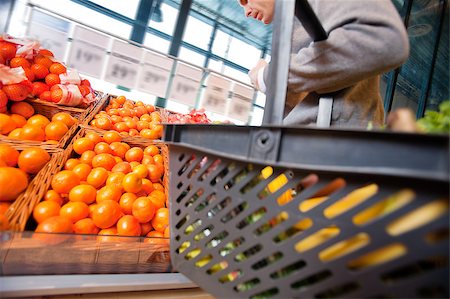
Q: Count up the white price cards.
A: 7